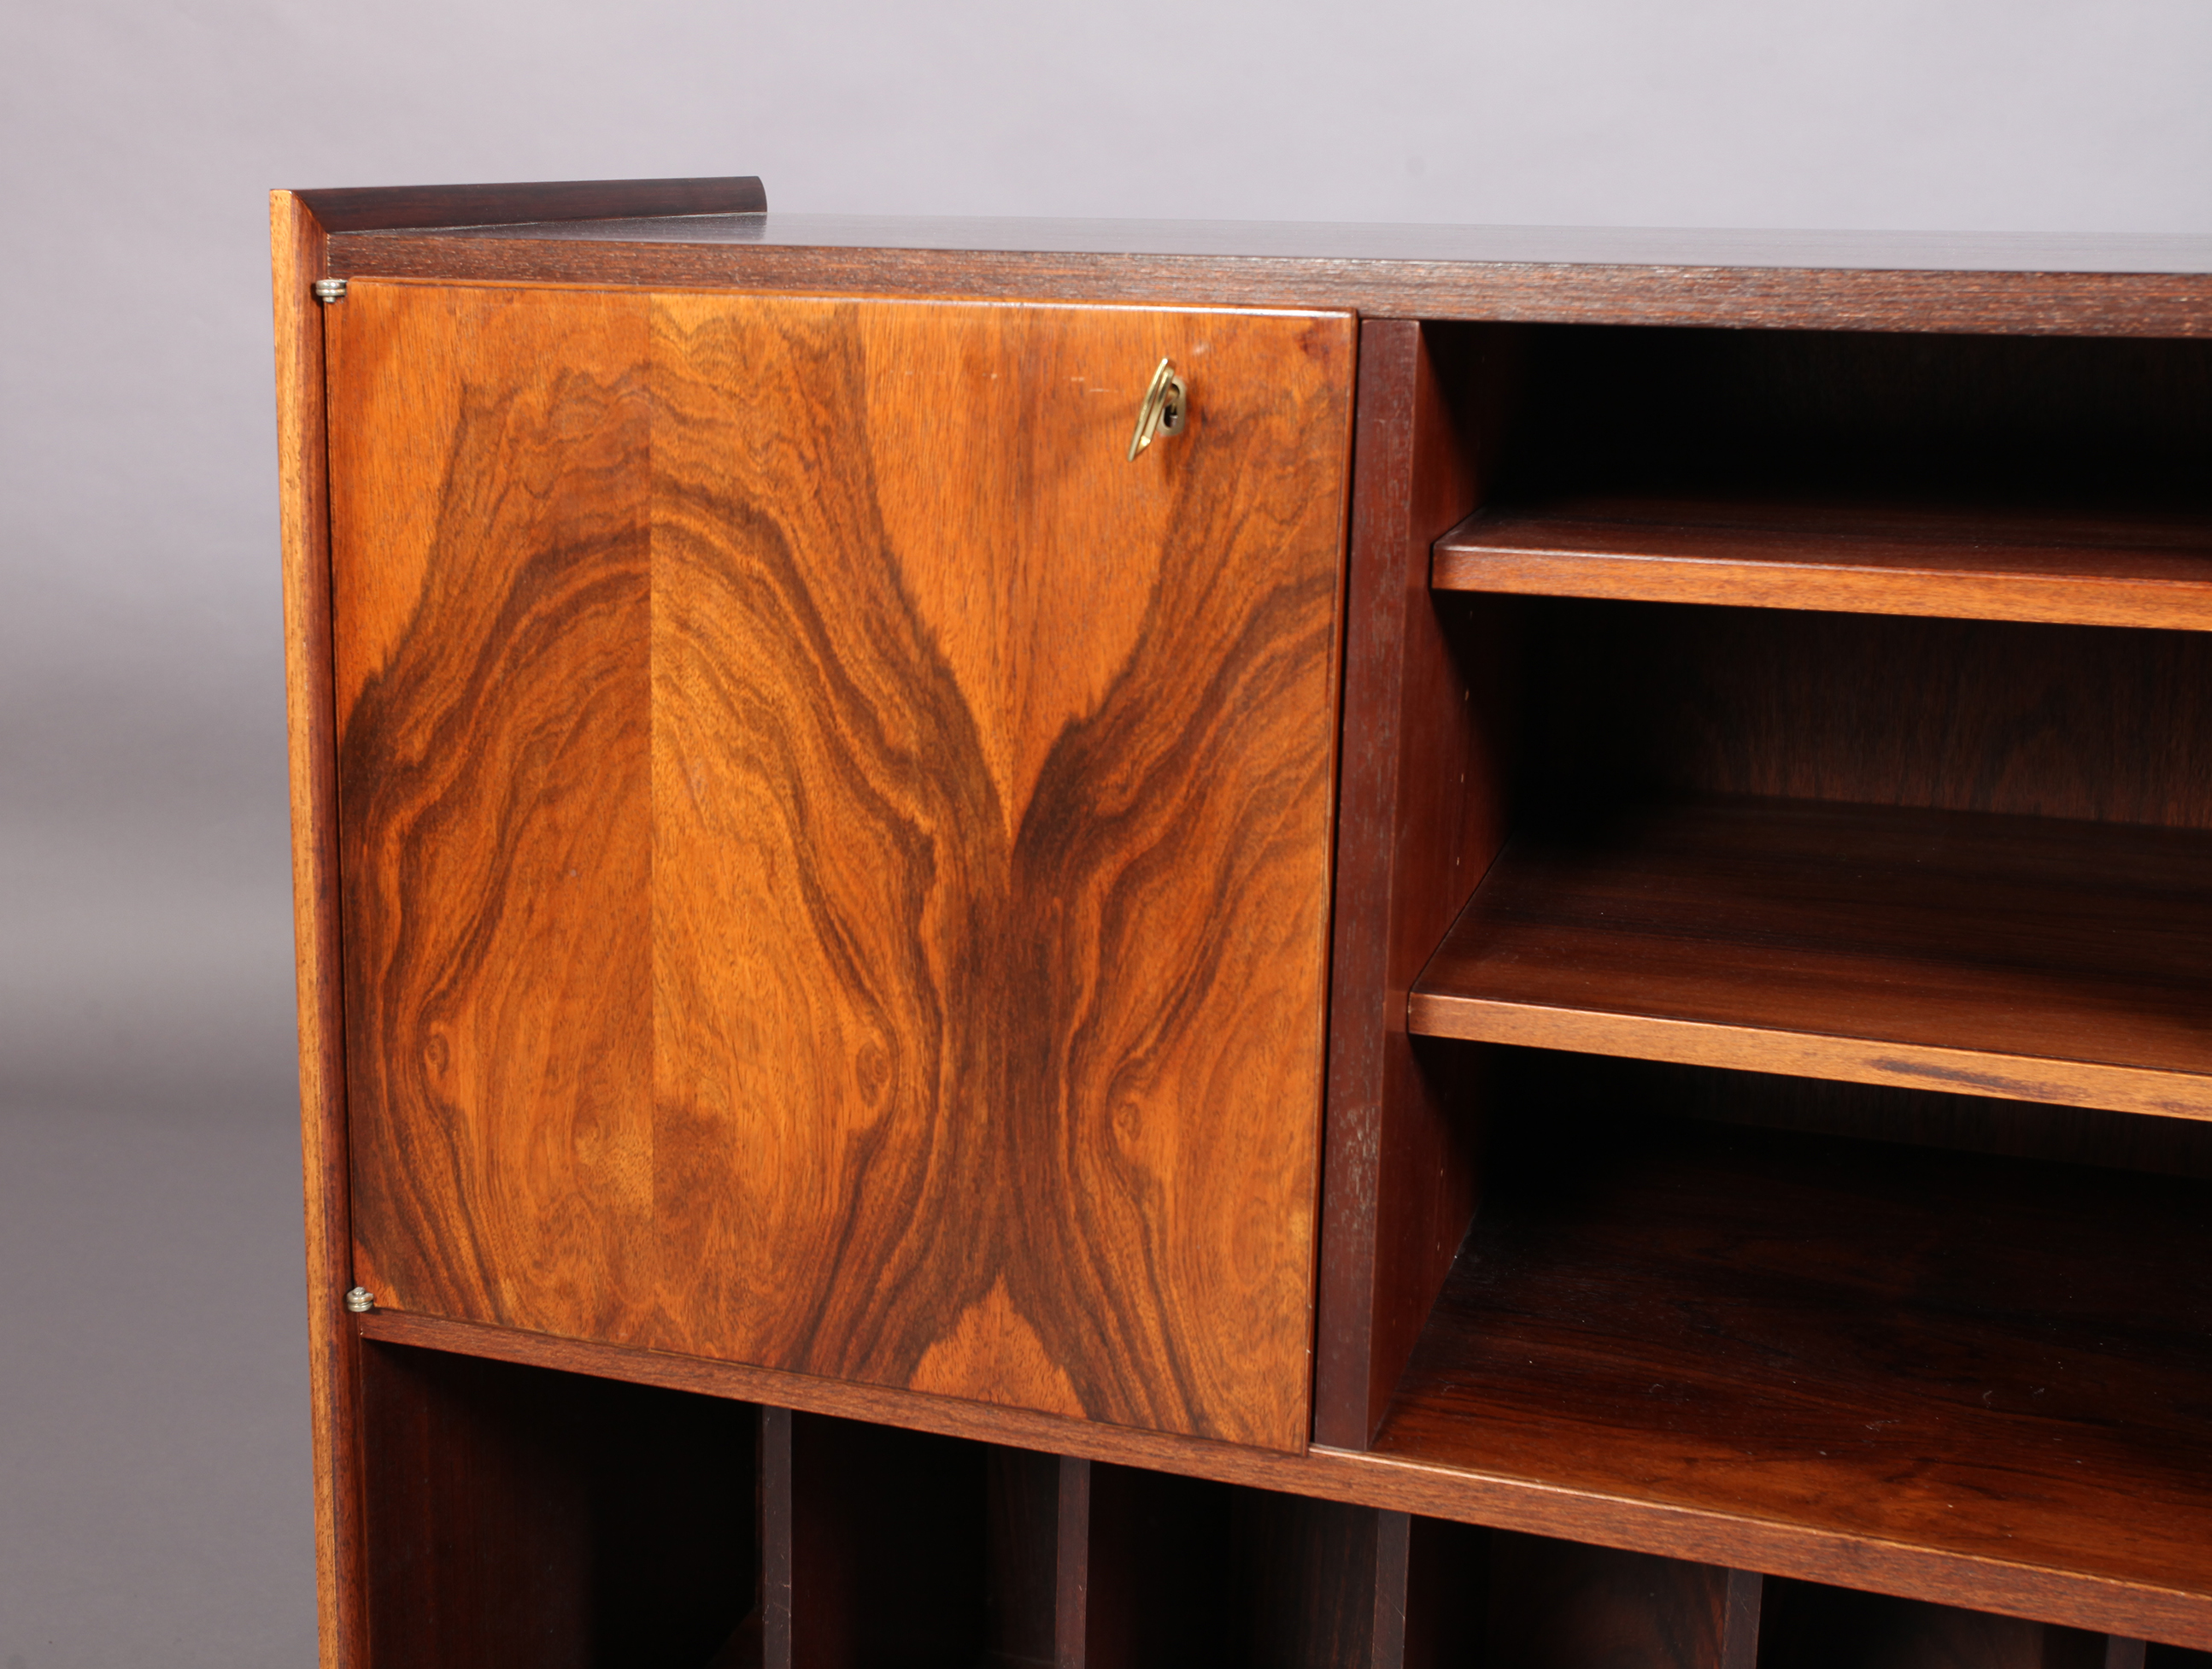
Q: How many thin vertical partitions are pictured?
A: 5